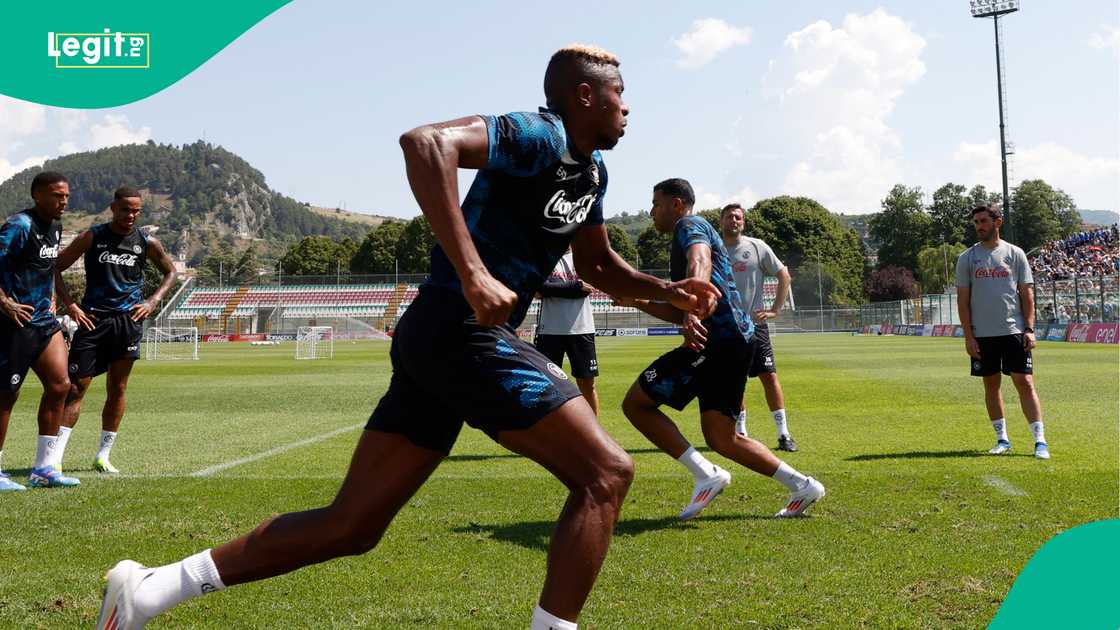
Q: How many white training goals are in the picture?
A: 2